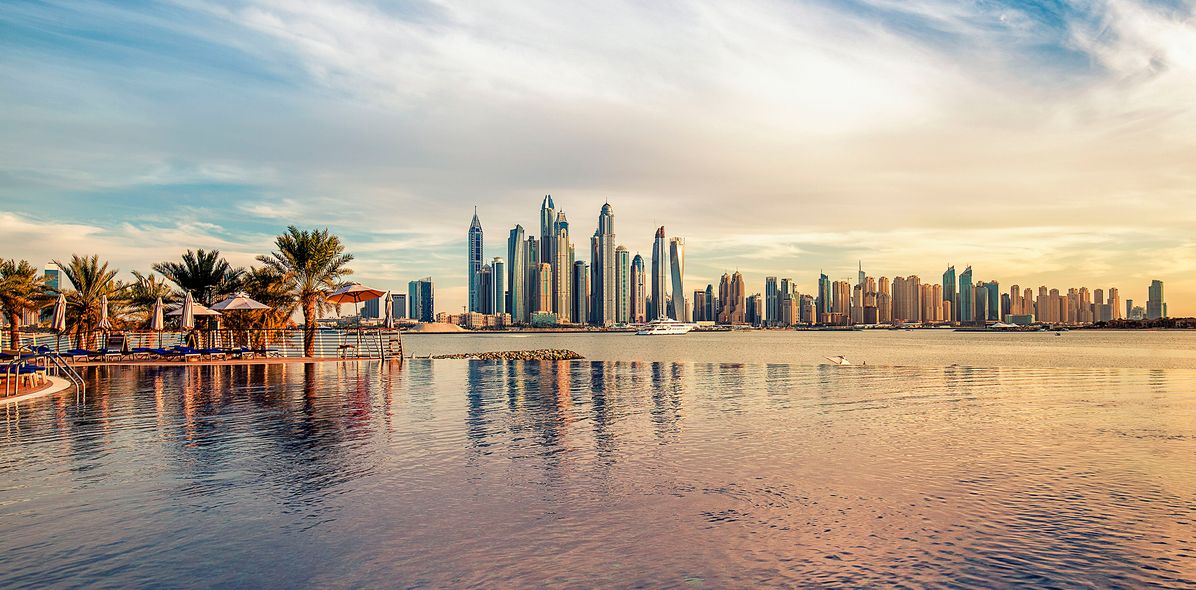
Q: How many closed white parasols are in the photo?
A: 5